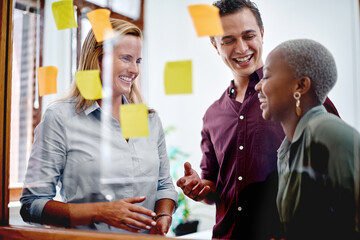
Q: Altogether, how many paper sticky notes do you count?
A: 7